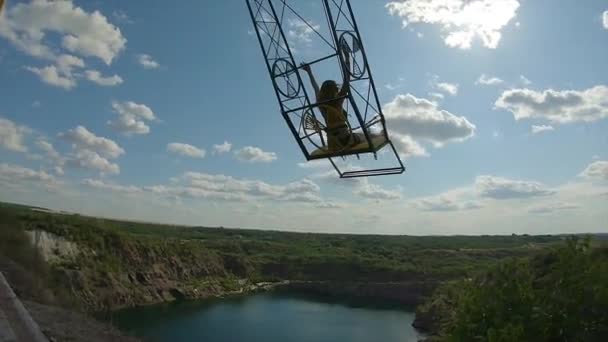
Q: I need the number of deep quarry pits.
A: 1